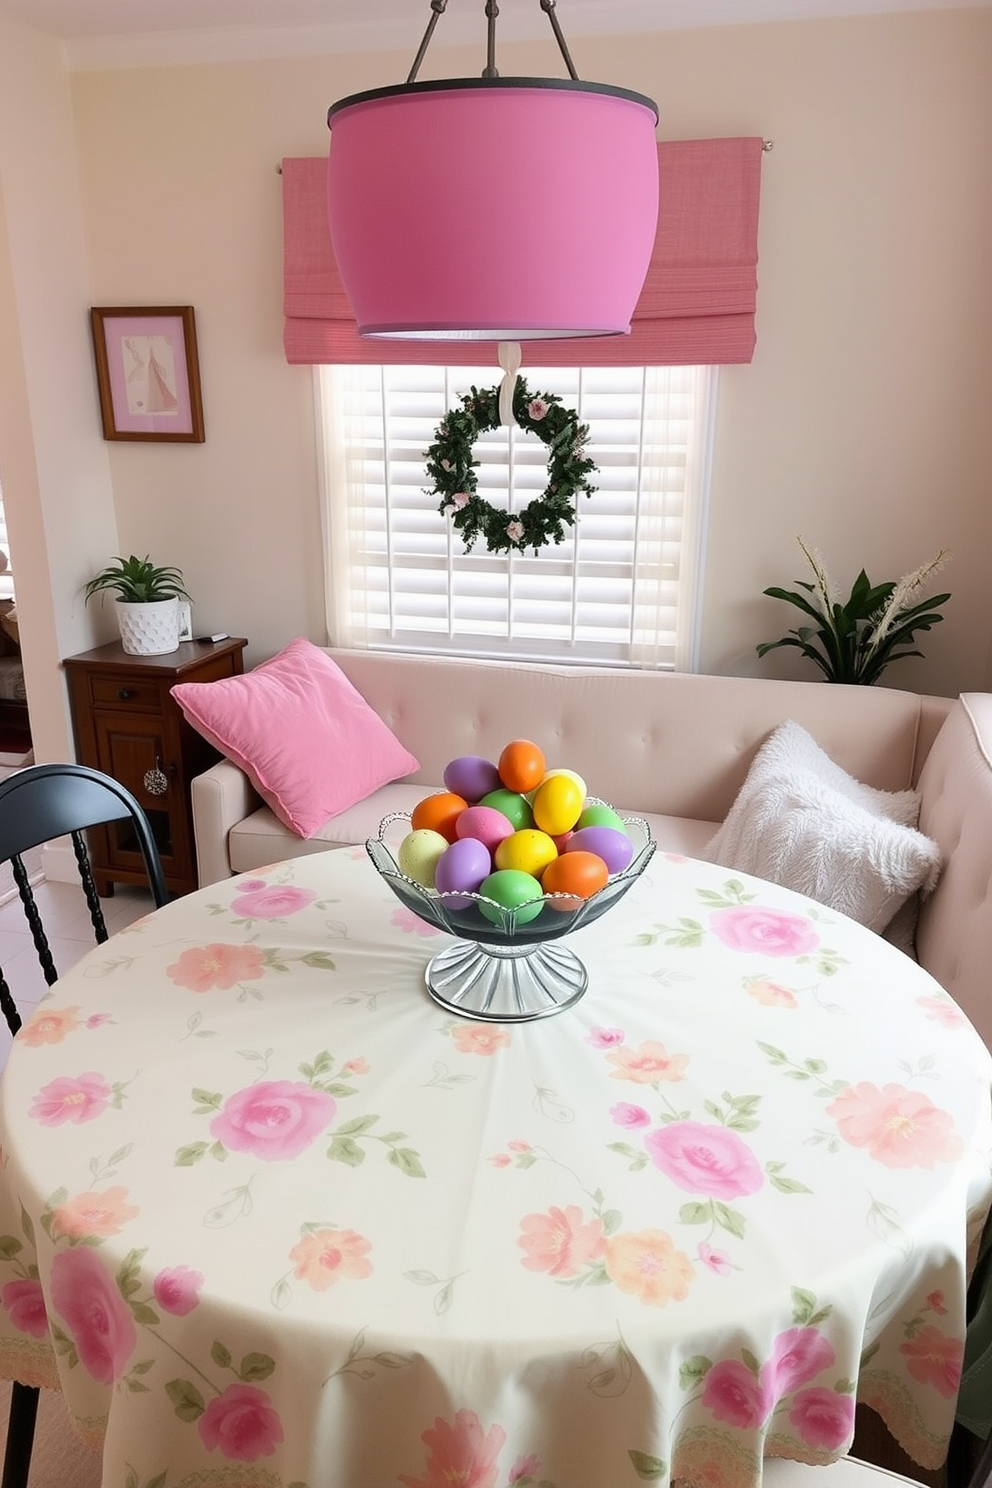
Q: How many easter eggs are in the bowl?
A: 15